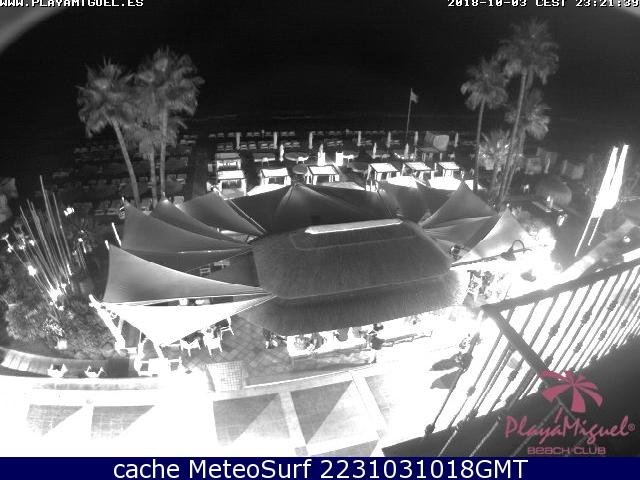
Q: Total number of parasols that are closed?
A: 11